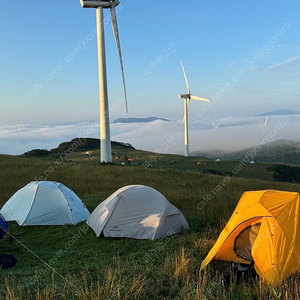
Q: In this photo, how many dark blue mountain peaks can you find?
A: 2